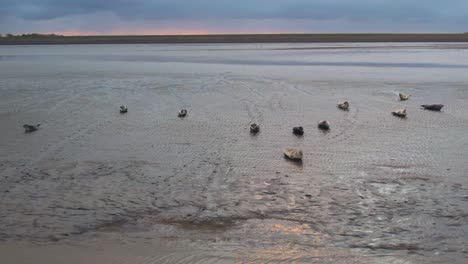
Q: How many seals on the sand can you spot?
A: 11